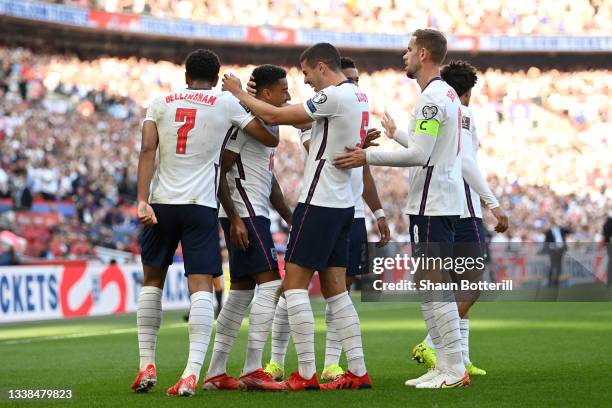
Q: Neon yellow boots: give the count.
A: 4